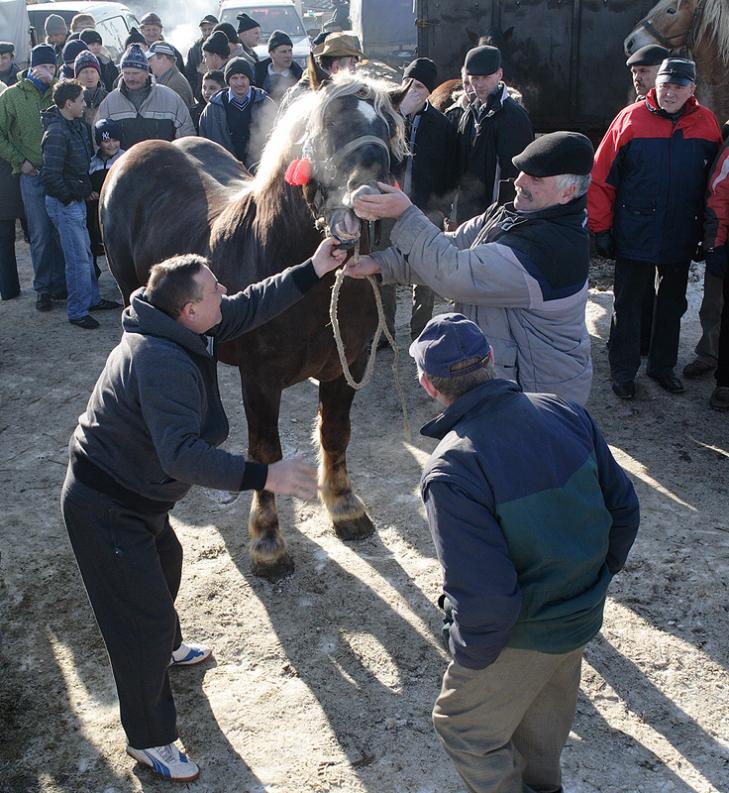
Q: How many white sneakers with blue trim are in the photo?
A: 2